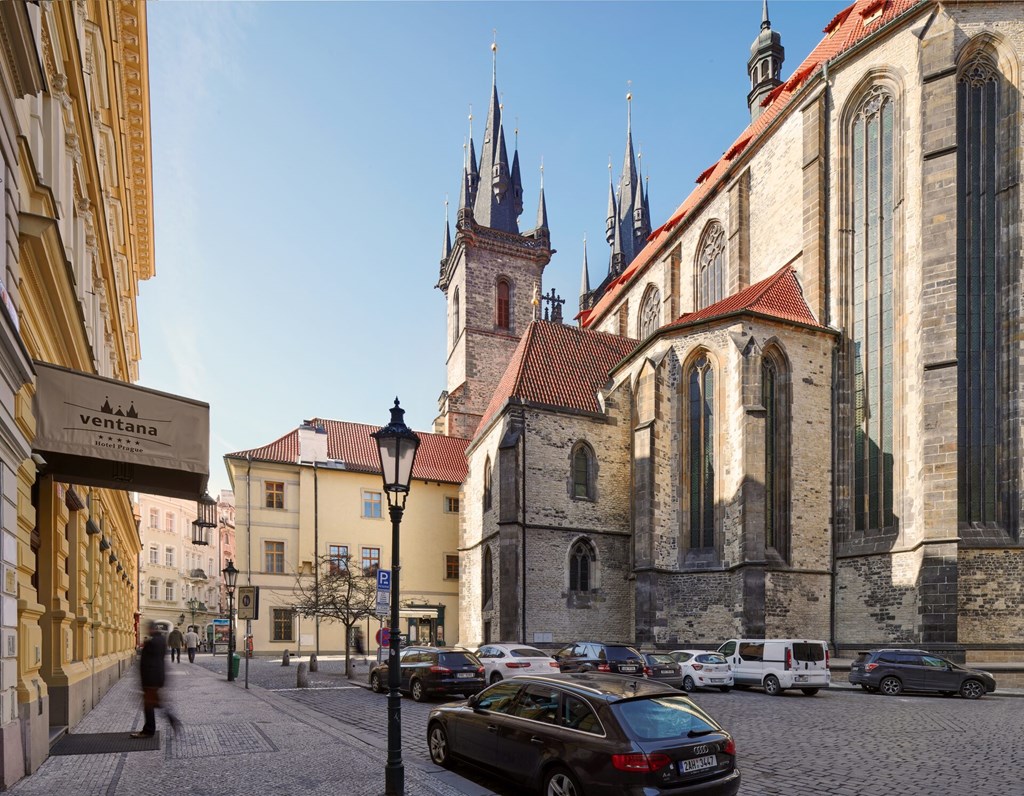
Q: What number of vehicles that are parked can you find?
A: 8